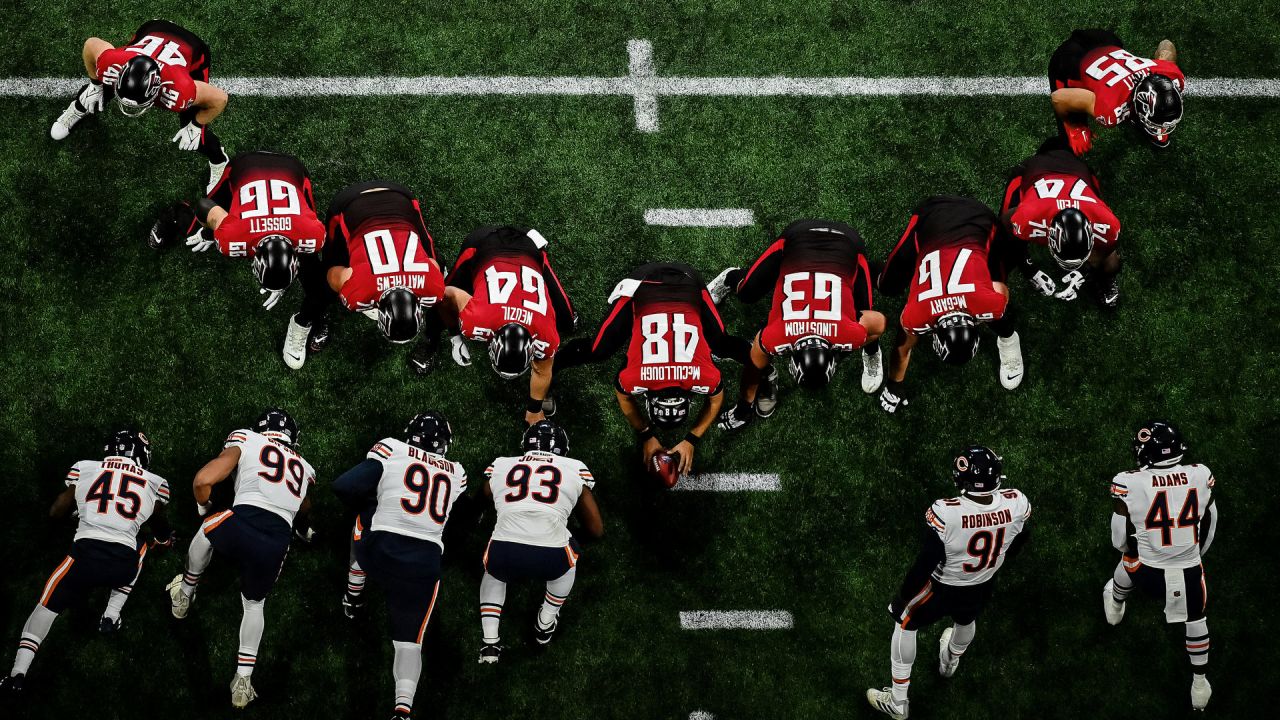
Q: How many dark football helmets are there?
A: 15